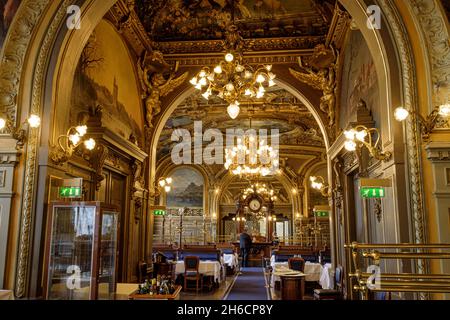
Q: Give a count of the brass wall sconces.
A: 6